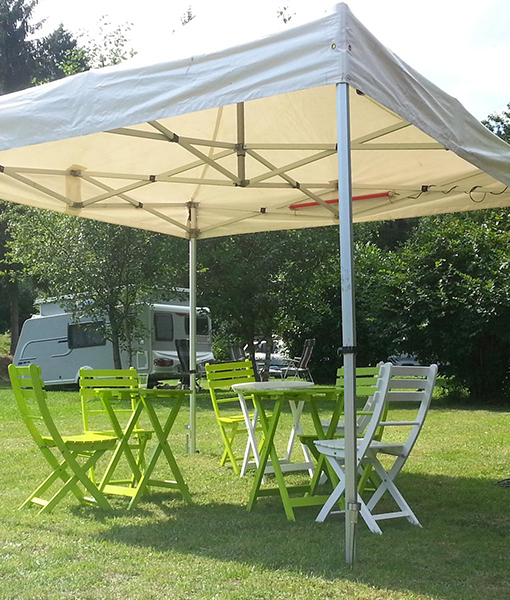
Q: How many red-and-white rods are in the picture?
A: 1